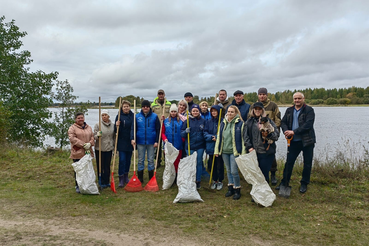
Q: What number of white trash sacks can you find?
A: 4